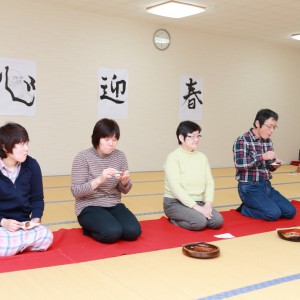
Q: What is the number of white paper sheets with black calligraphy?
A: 3